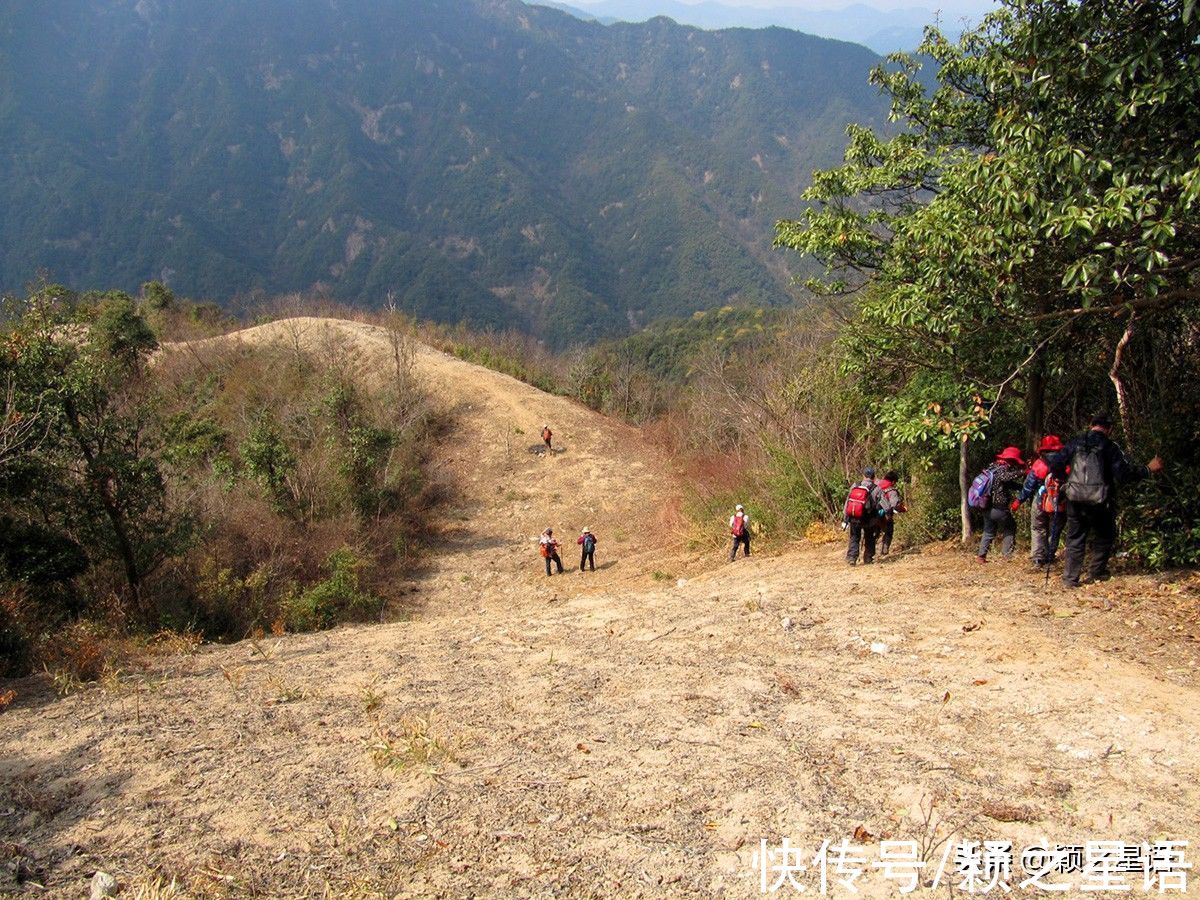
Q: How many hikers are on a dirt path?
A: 9